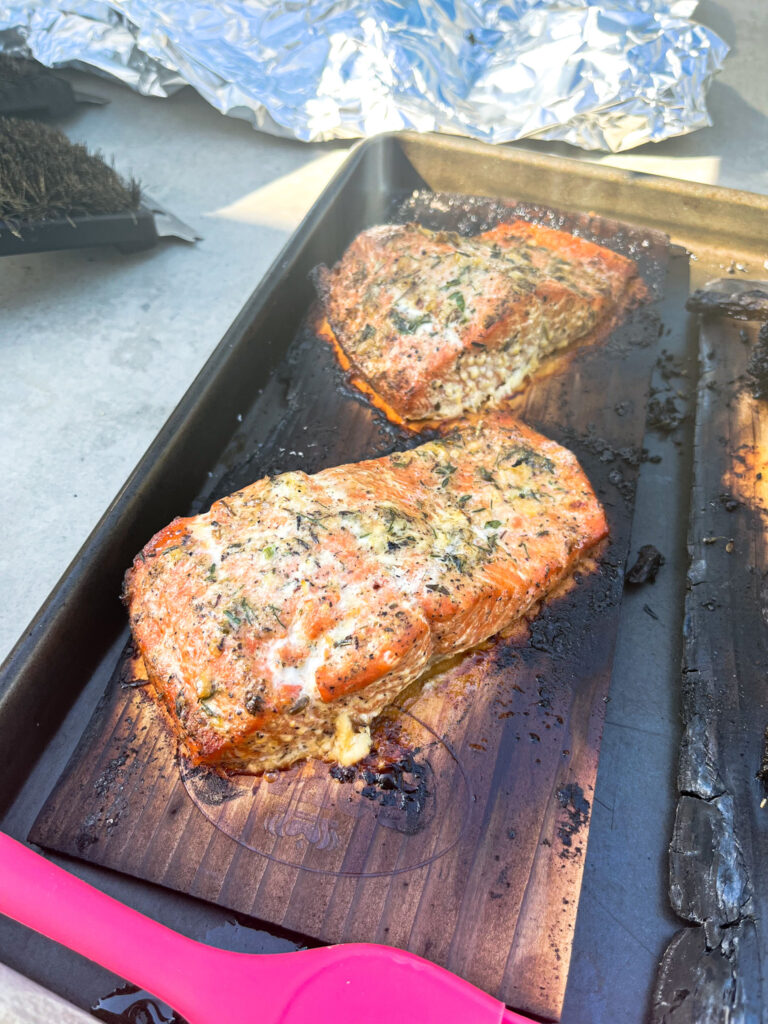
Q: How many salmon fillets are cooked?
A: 2